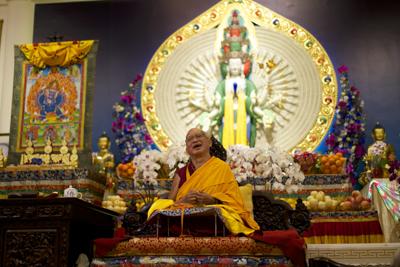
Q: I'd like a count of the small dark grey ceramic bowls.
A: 0